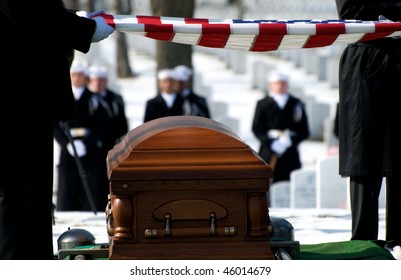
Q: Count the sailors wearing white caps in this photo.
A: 5